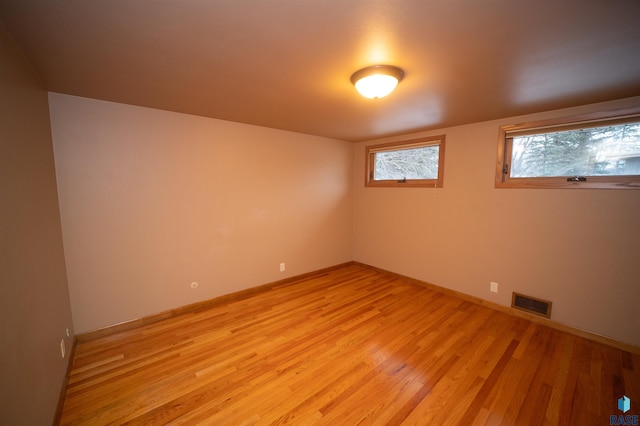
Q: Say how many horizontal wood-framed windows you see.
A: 2